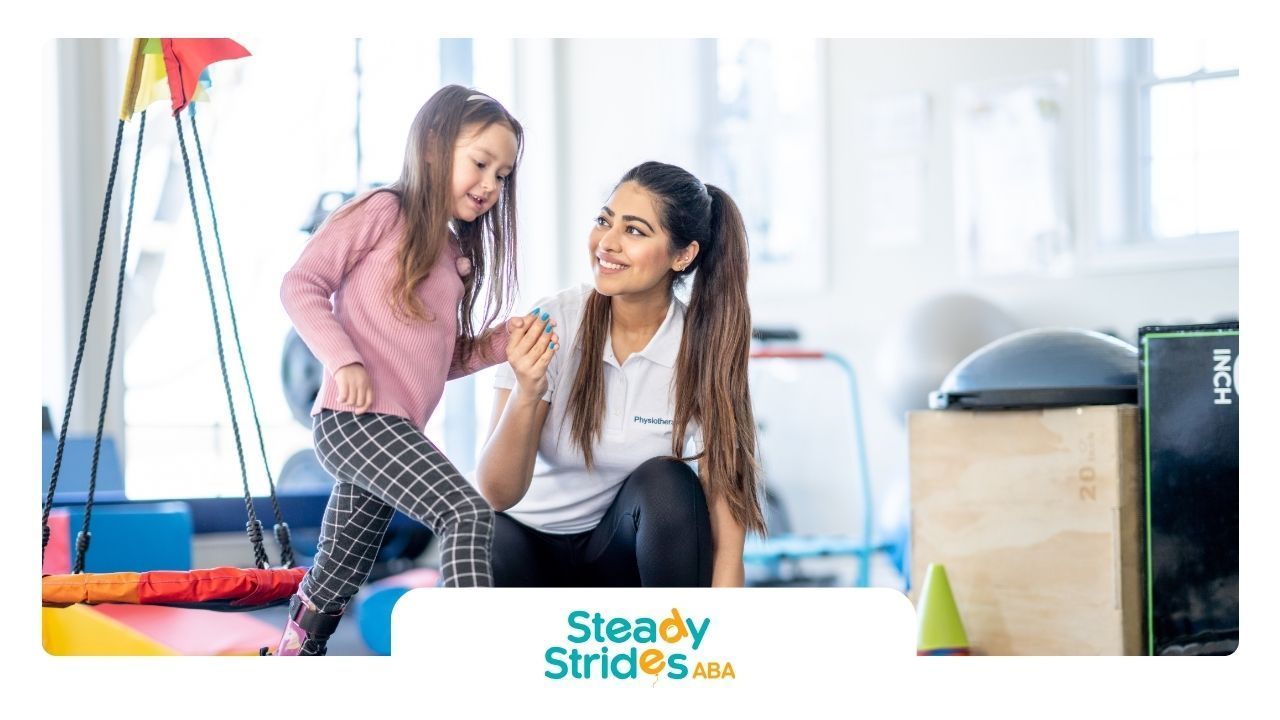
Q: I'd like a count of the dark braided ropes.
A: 4